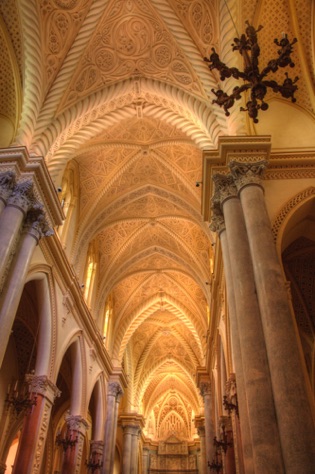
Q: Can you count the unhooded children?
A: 0